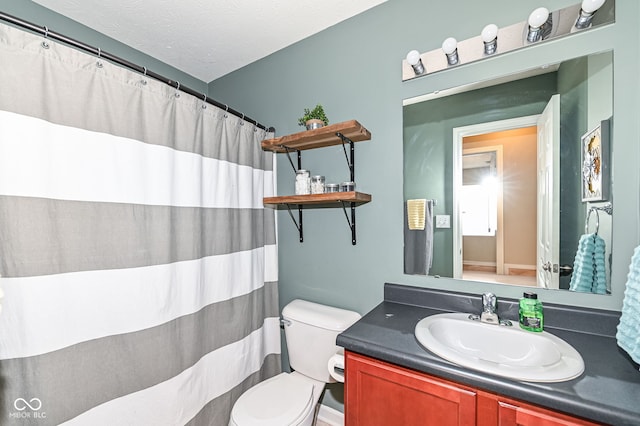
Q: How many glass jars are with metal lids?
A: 4